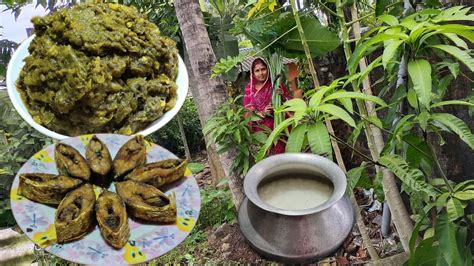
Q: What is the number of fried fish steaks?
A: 8